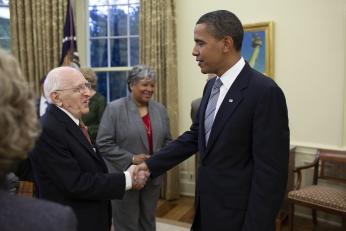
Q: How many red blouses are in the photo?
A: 1